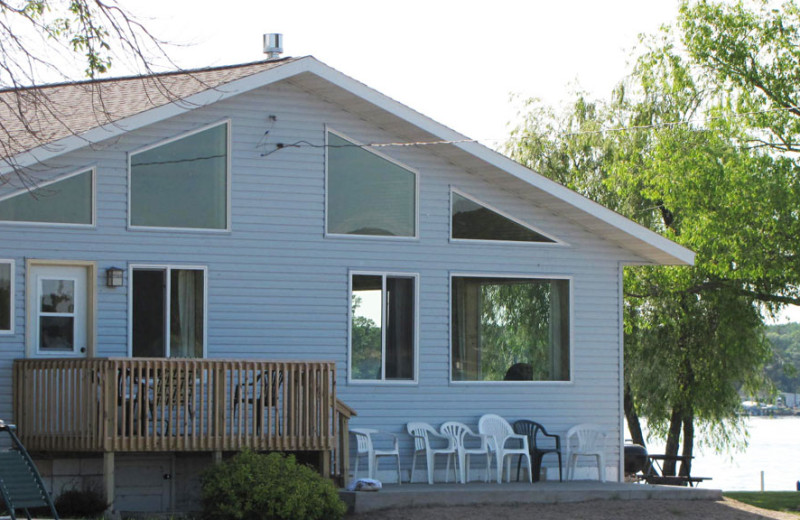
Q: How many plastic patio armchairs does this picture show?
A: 6